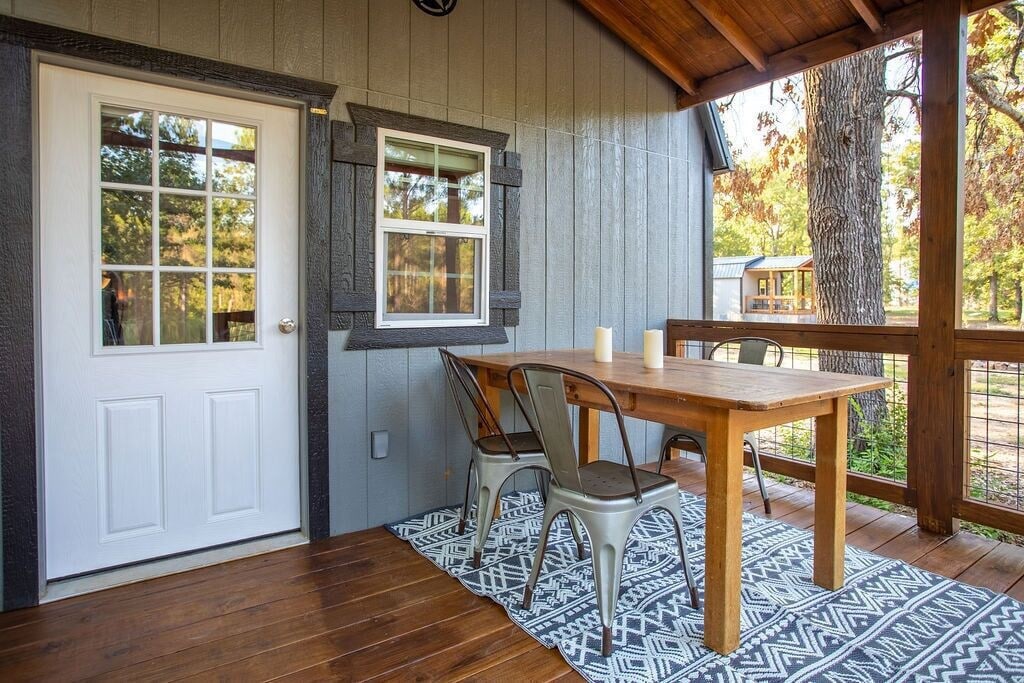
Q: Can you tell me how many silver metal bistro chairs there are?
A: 3